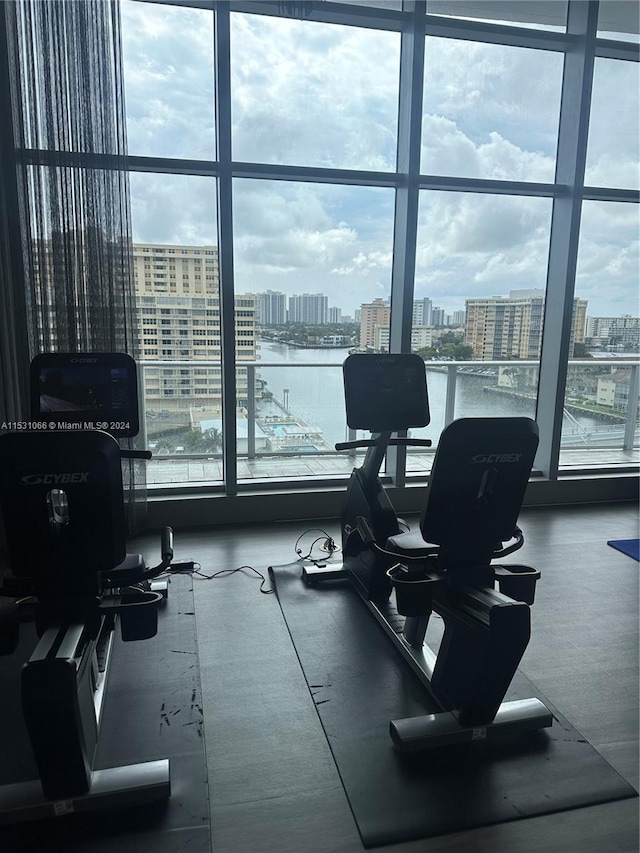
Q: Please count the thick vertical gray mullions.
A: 3